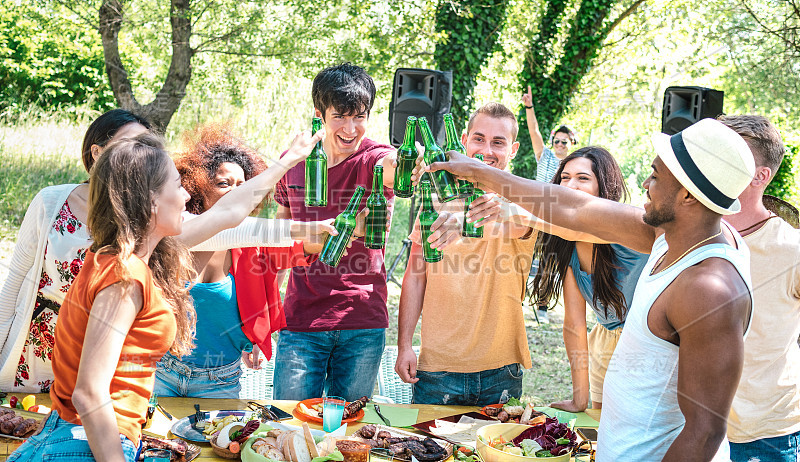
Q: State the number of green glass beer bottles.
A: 8